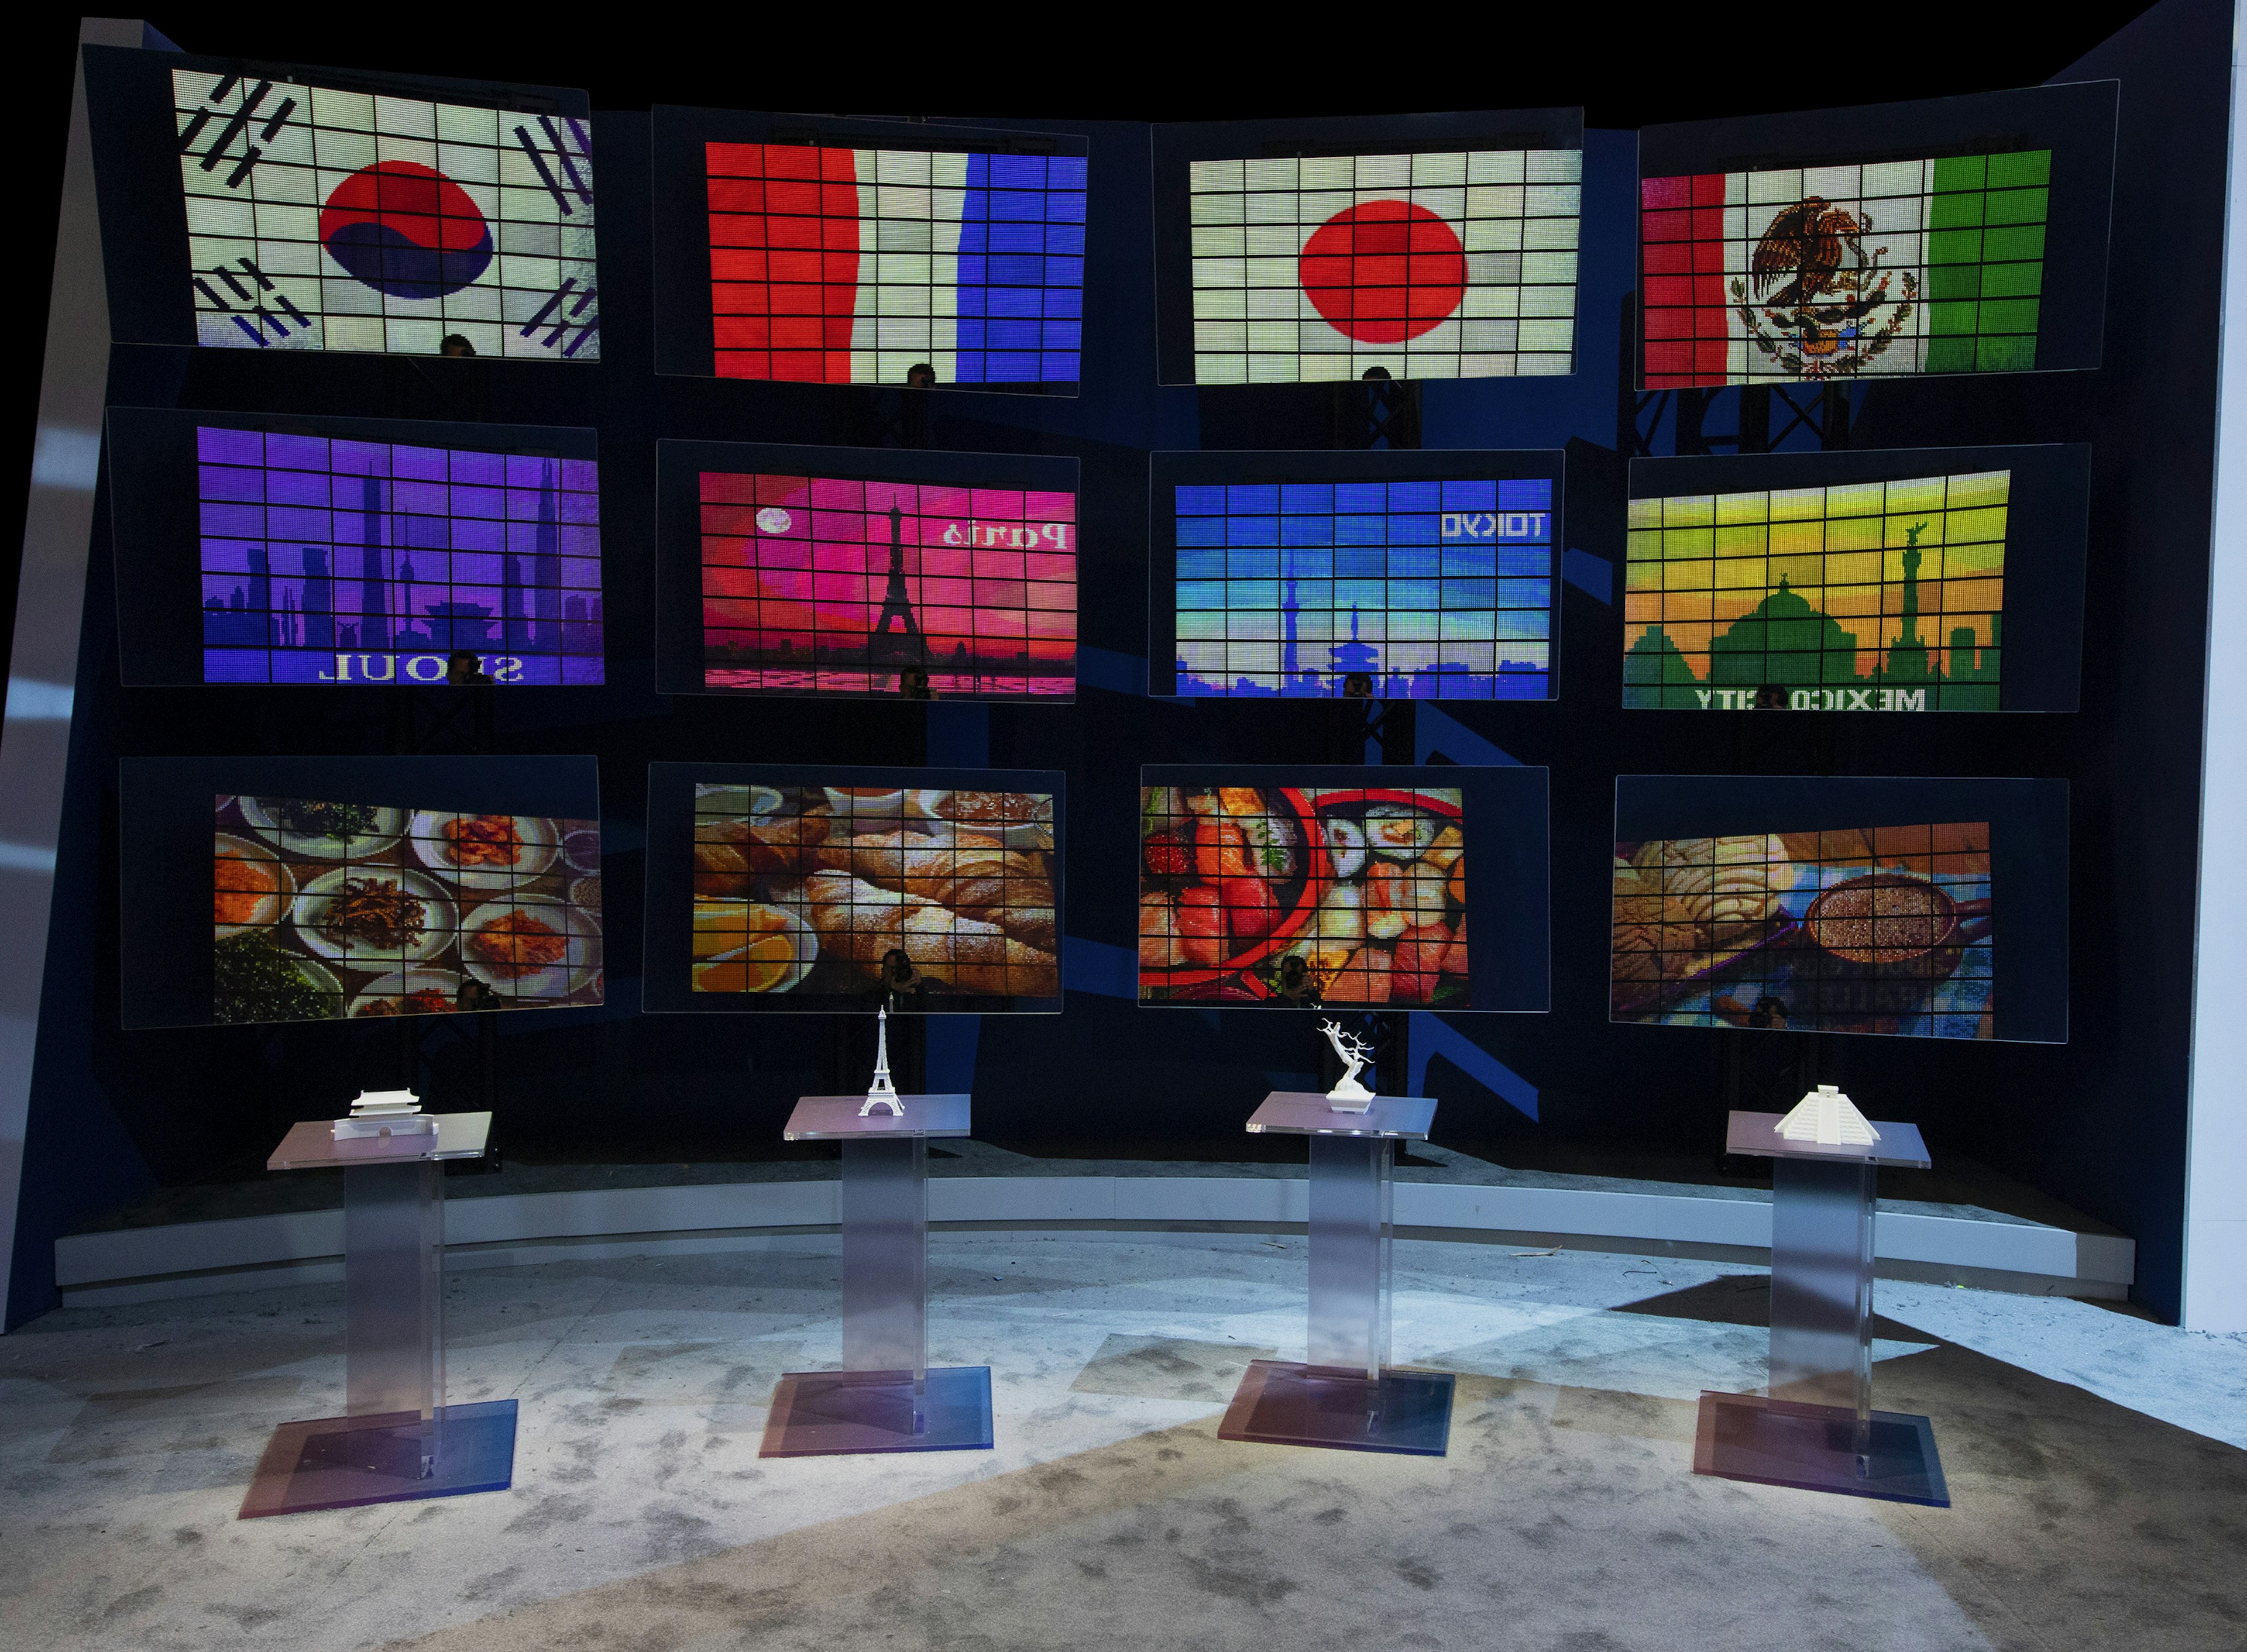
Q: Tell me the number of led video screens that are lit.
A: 12